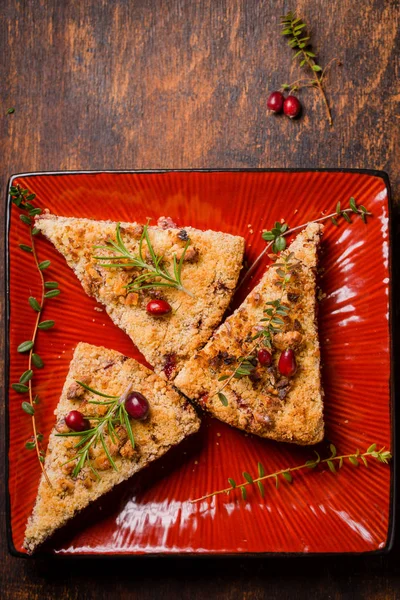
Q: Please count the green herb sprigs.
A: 7